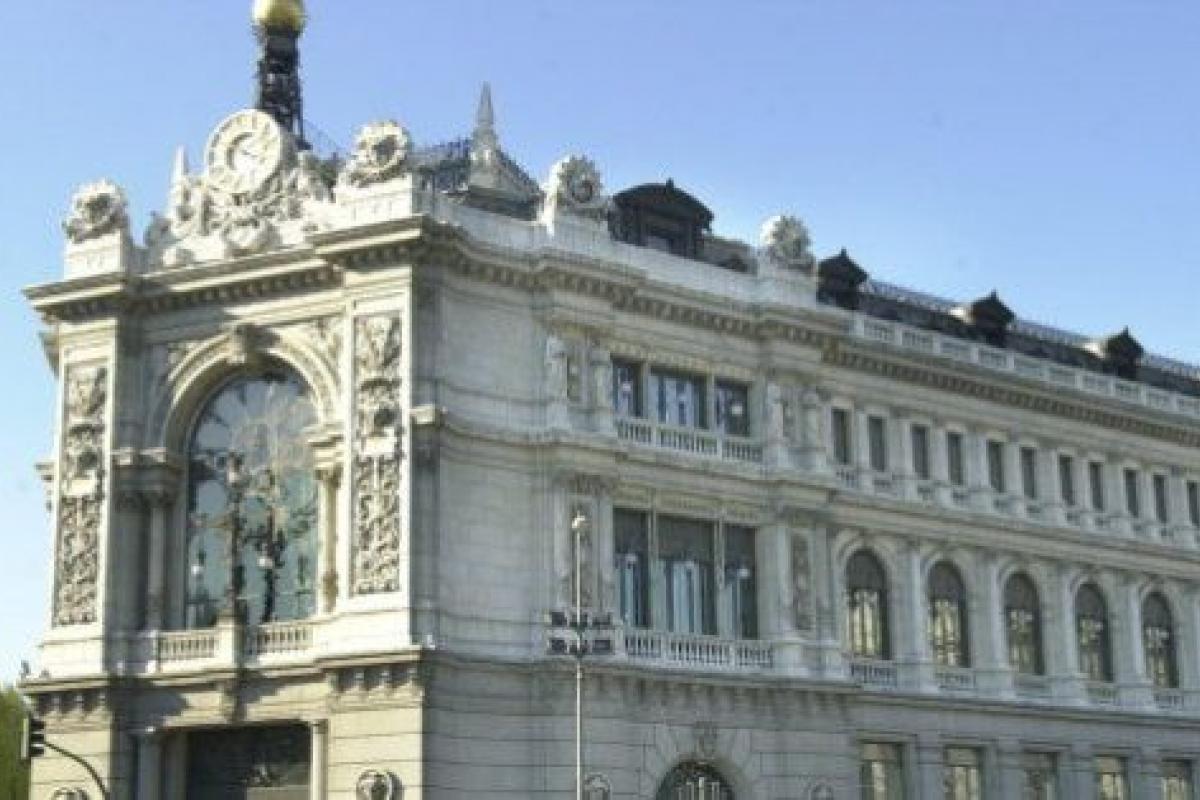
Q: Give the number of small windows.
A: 11